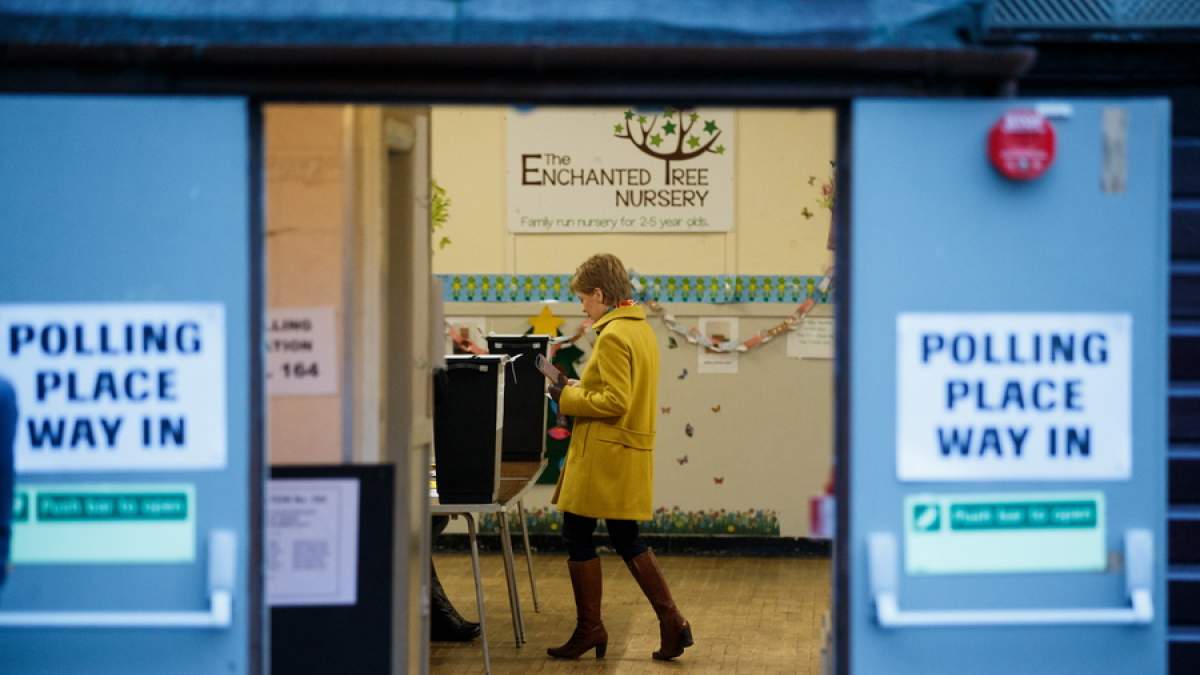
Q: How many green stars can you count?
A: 10